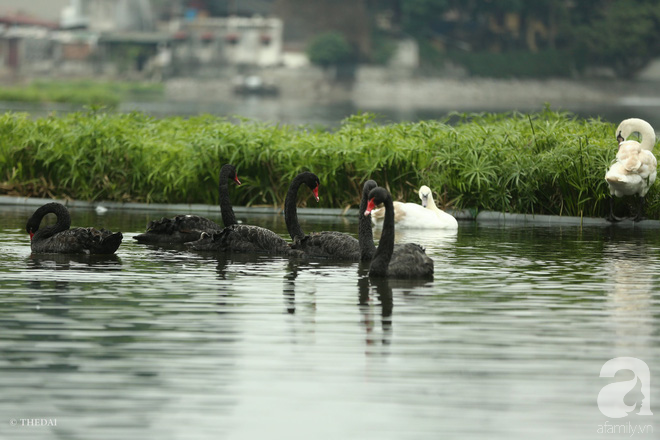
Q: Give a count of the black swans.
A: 5